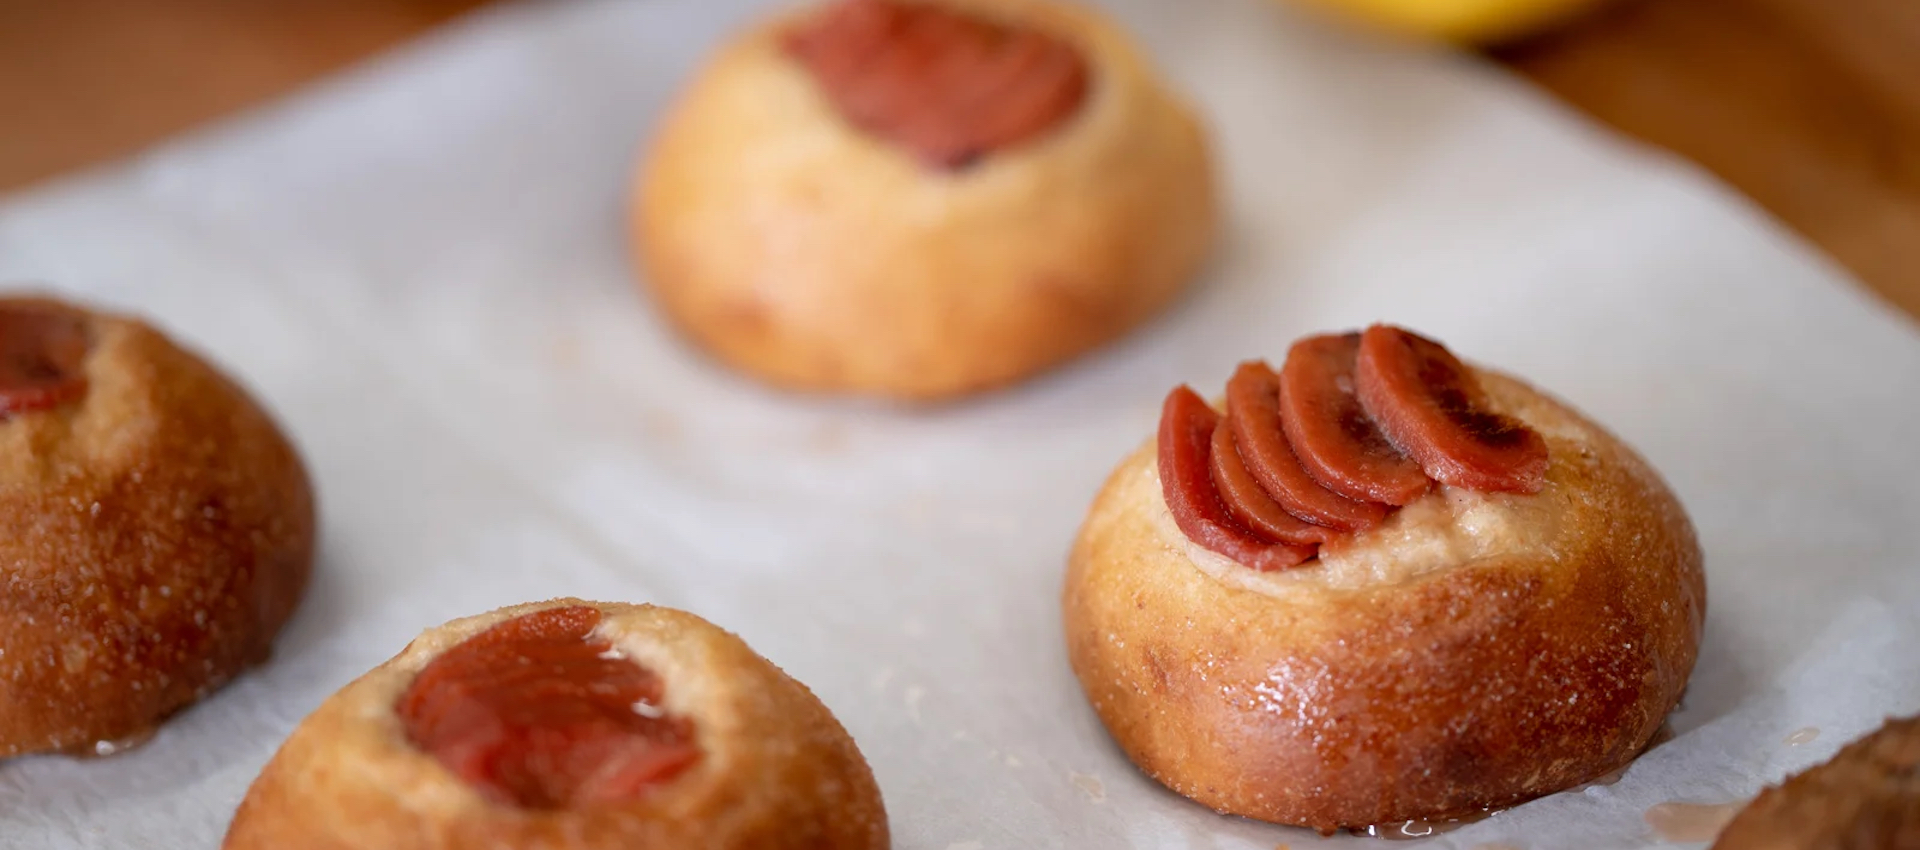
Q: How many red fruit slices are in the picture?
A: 5